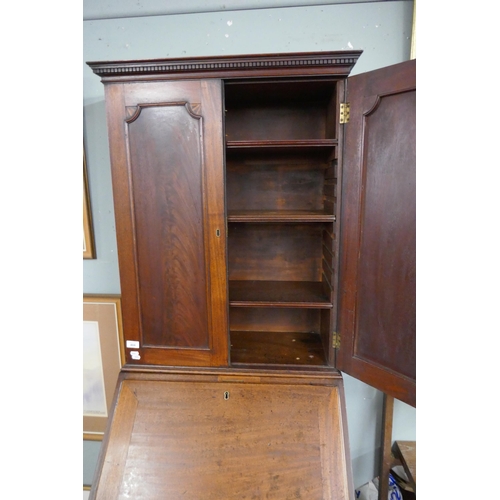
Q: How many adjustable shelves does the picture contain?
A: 3